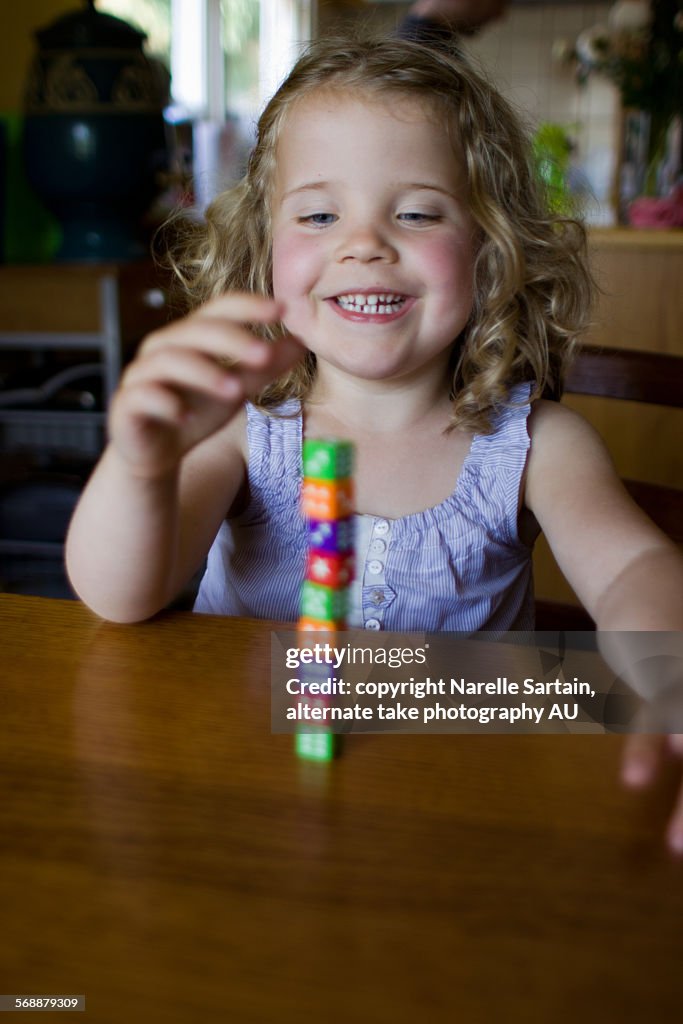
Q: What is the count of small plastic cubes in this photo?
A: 9